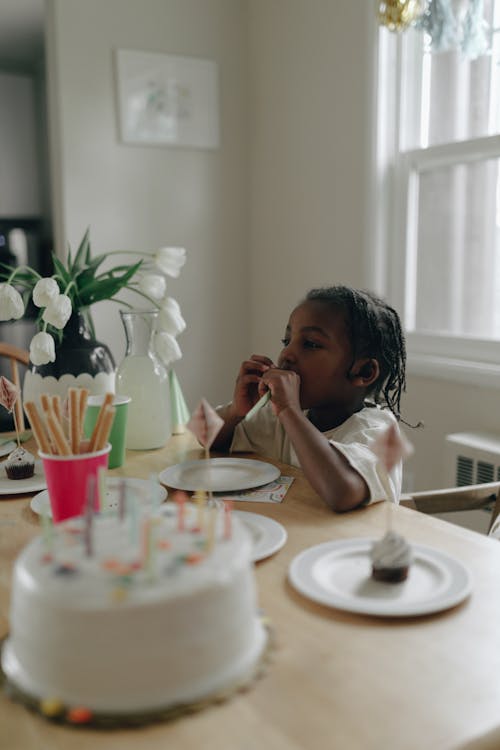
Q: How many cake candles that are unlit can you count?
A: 12